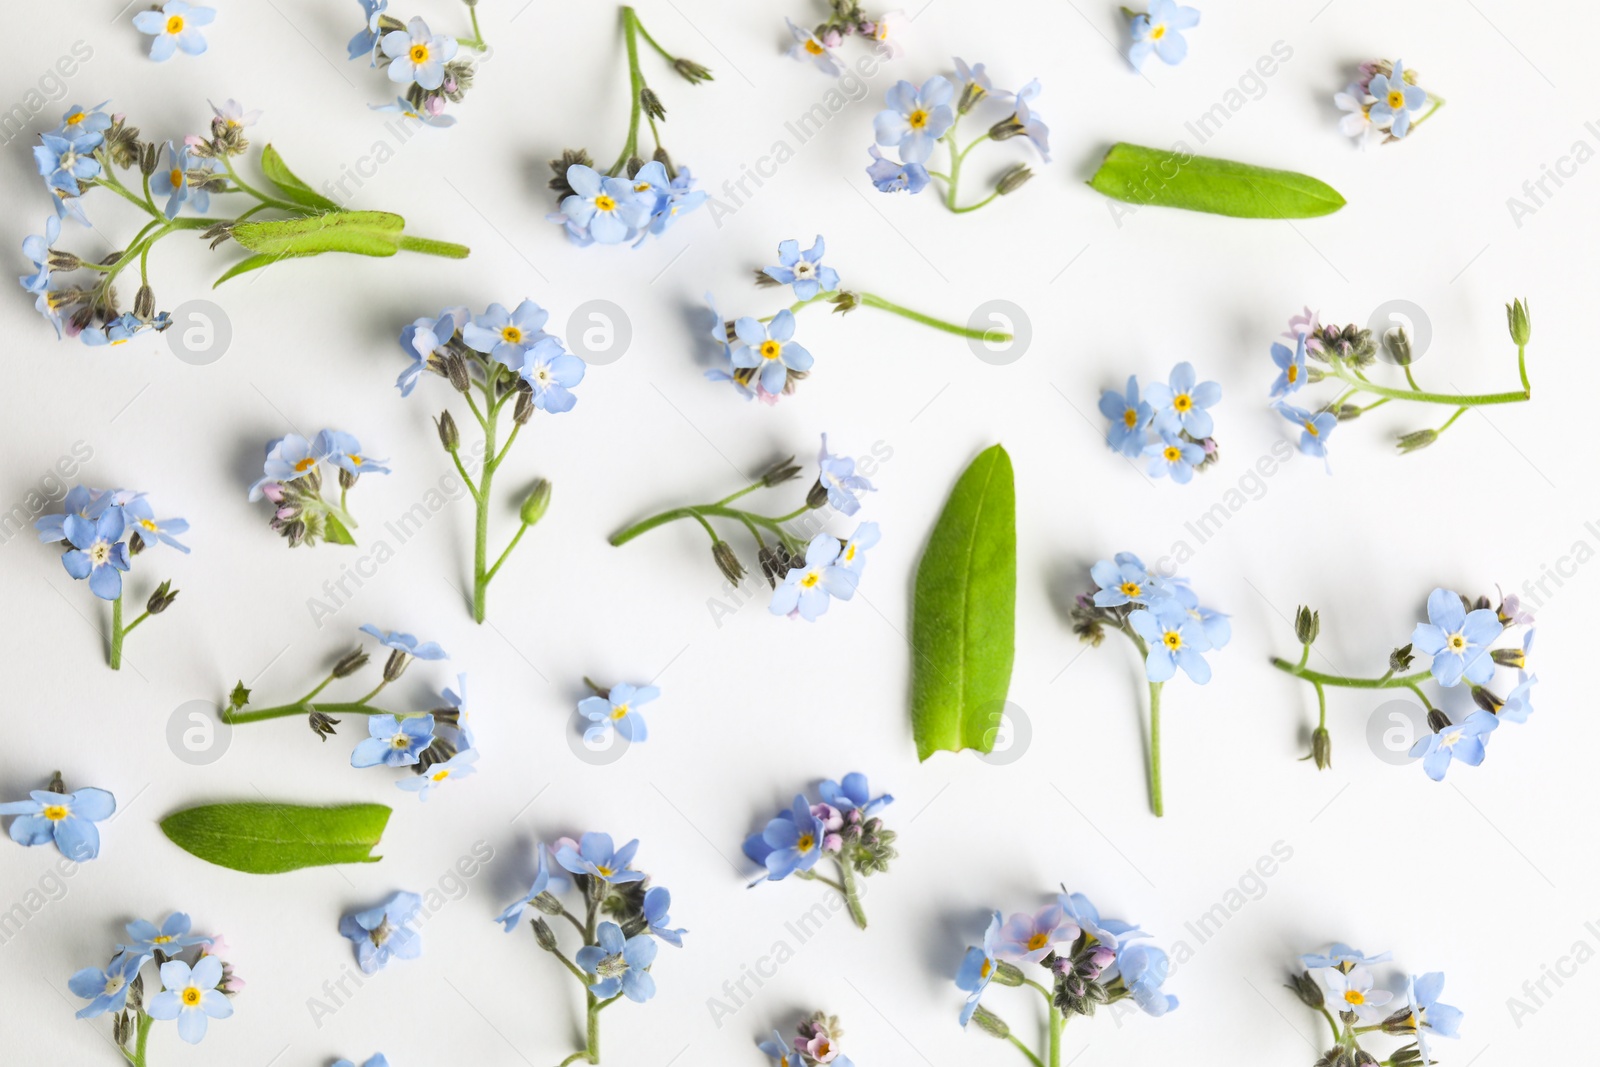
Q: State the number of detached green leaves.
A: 3